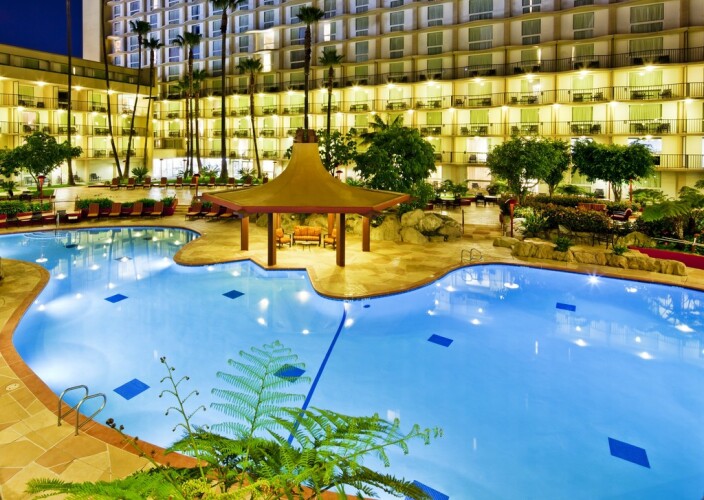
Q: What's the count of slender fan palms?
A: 11